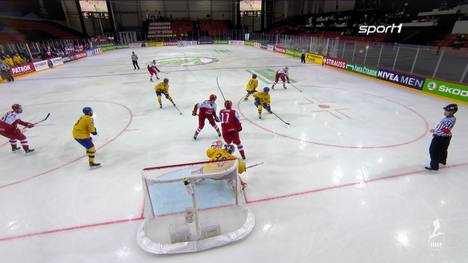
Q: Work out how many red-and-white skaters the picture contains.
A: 5